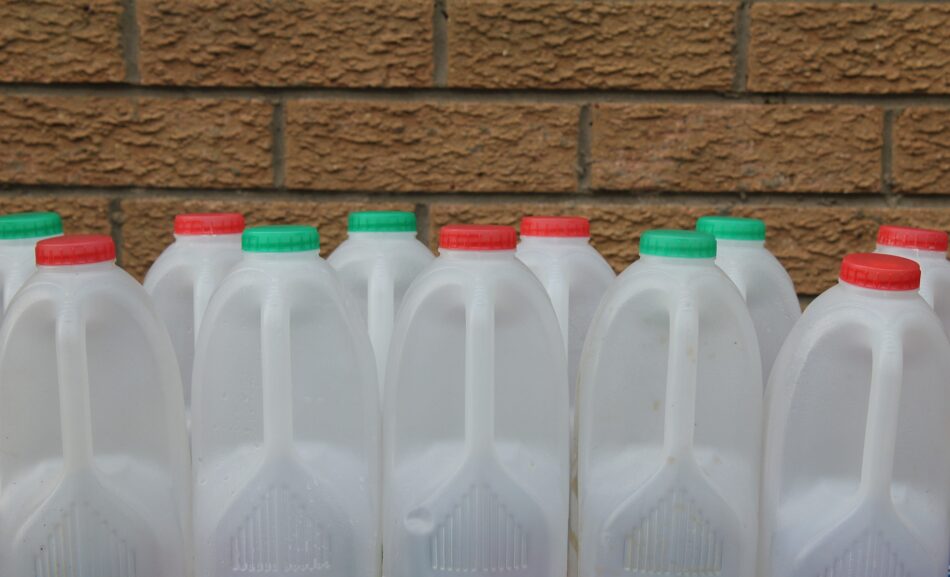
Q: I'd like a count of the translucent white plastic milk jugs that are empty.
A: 11